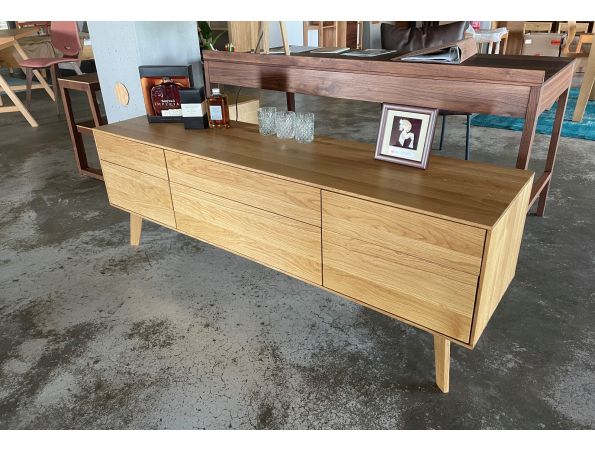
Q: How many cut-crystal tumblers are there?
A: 3